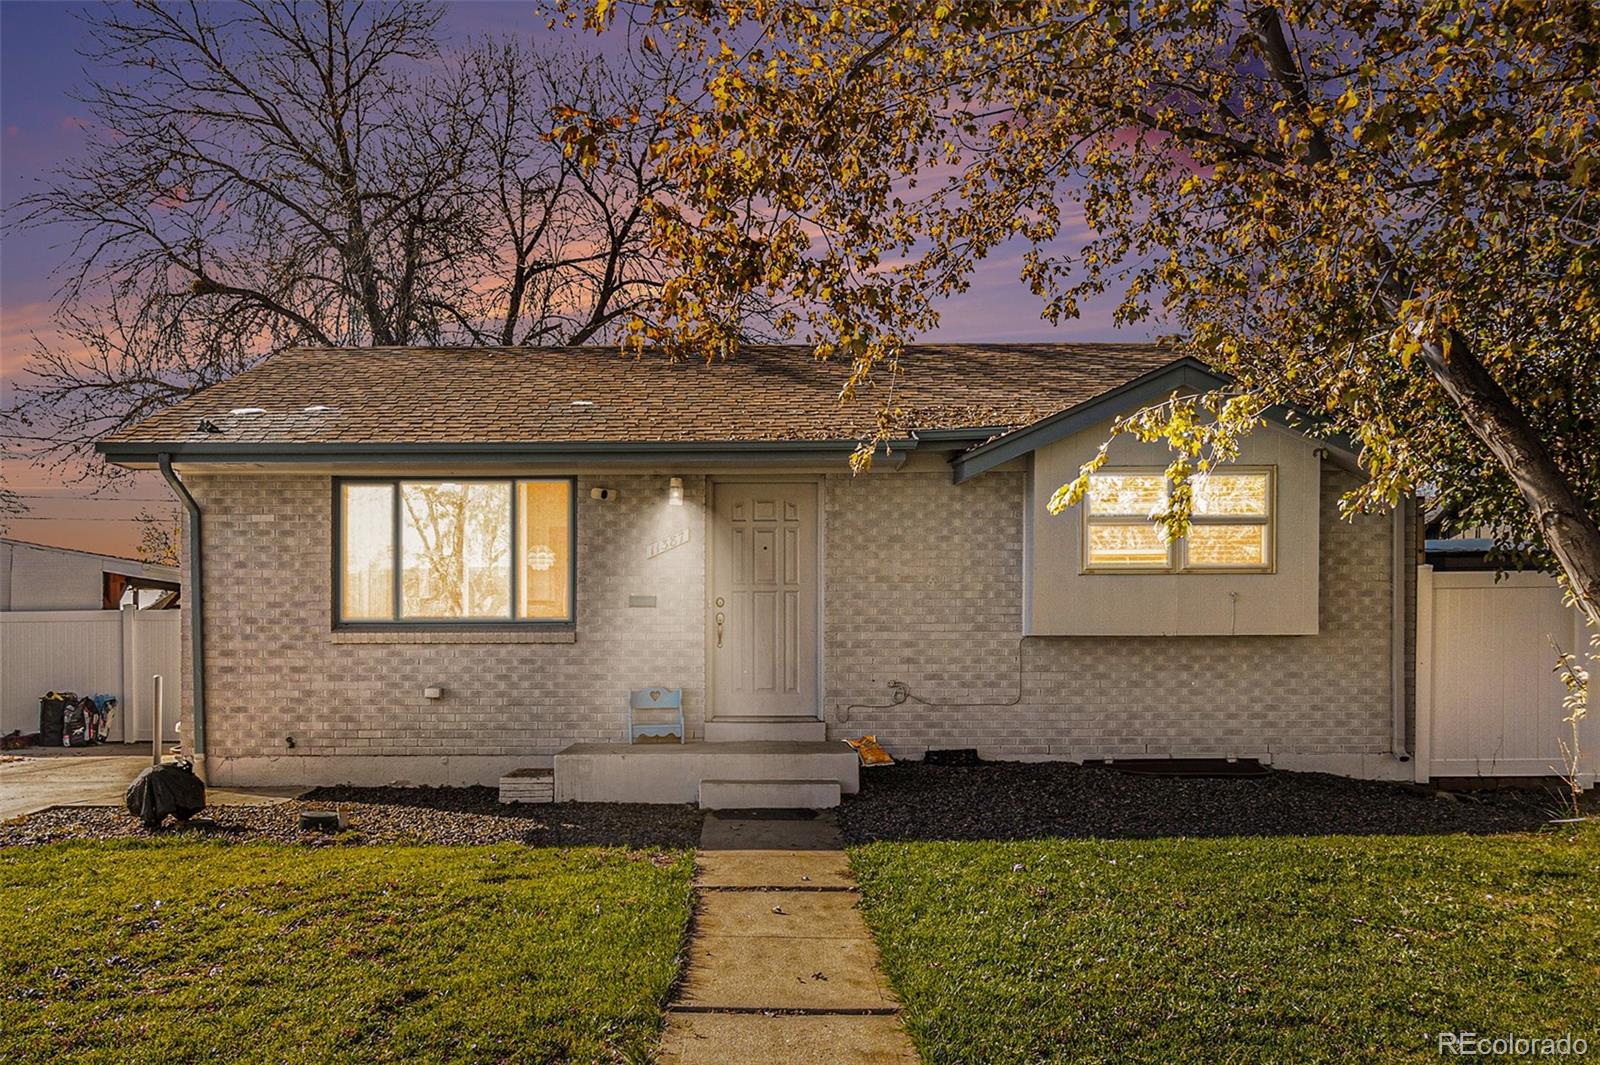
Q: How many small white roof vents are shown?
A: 3